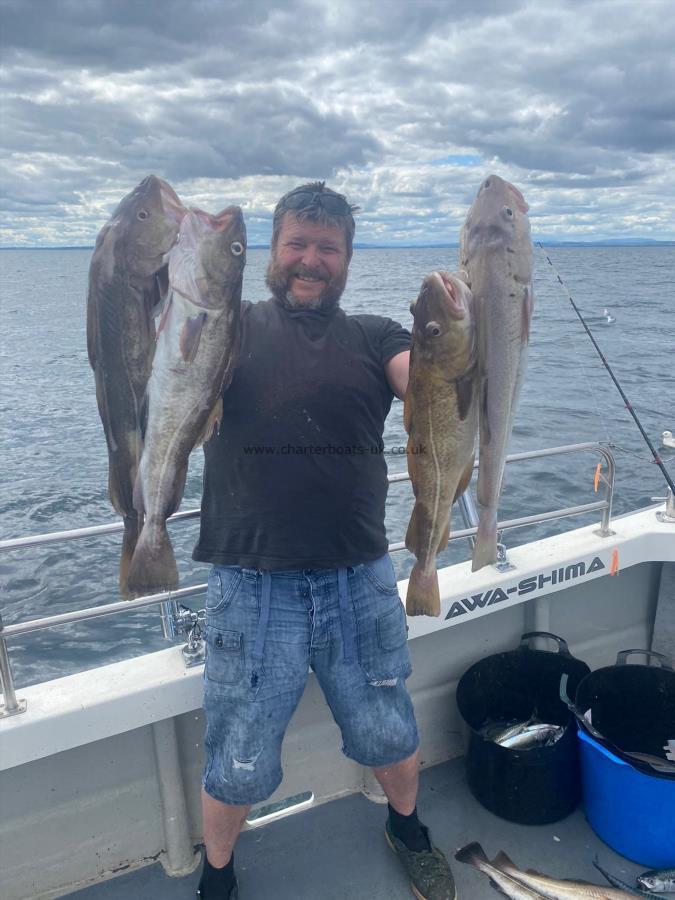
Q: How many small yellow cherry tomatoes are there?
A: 0